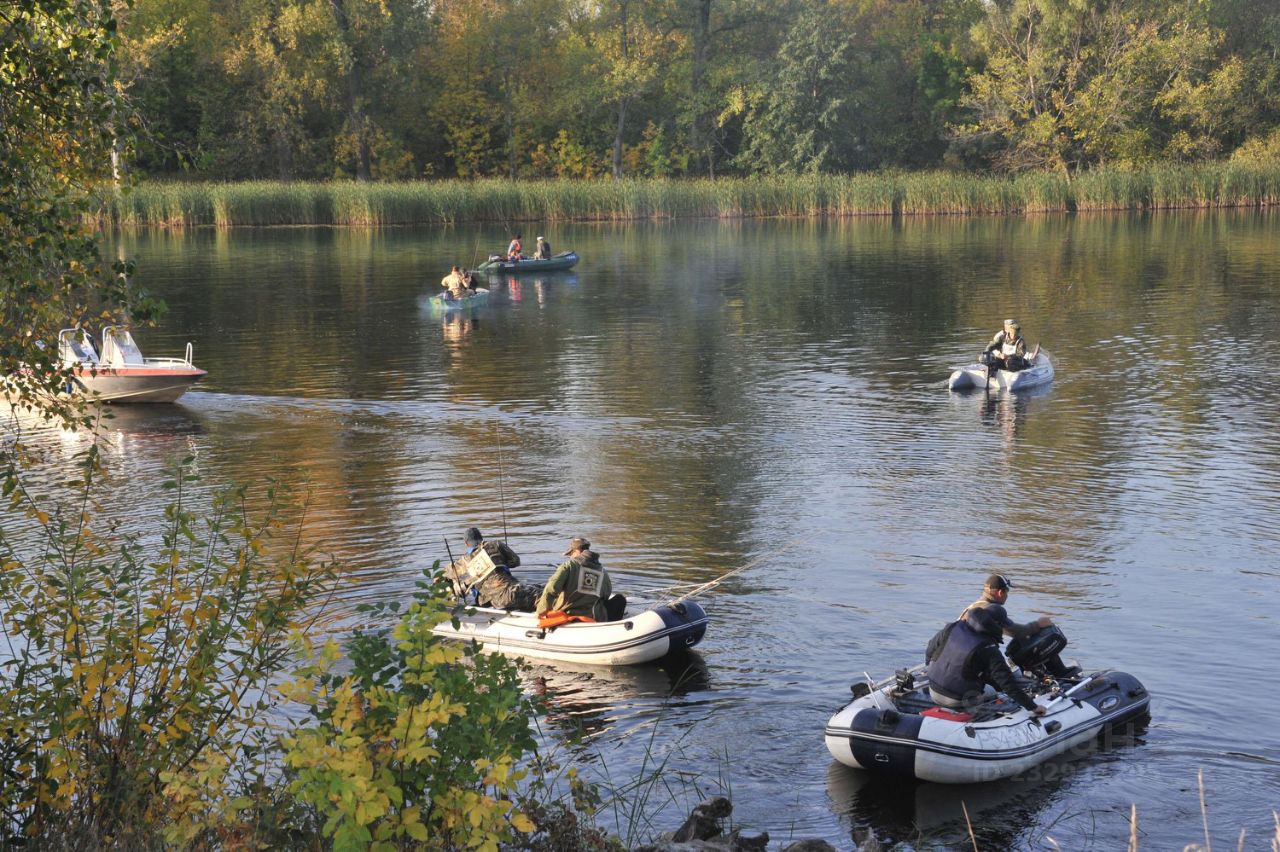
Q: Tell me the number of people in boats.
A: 10